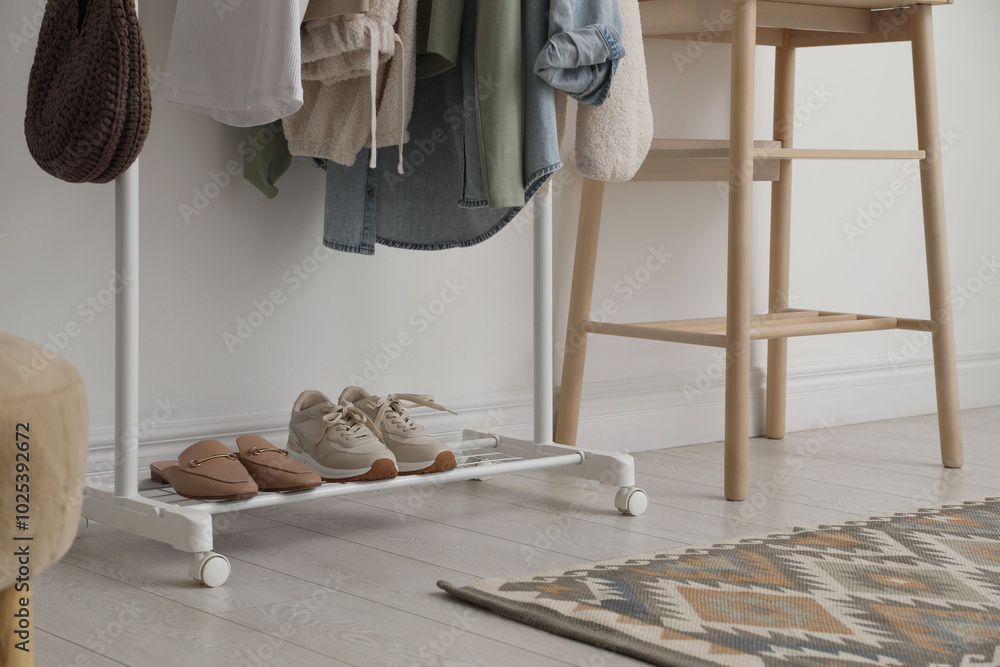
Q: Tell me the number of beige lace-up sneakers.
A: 2